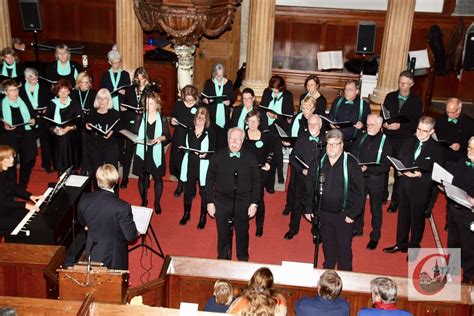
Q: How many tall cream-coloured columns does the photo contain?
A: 4